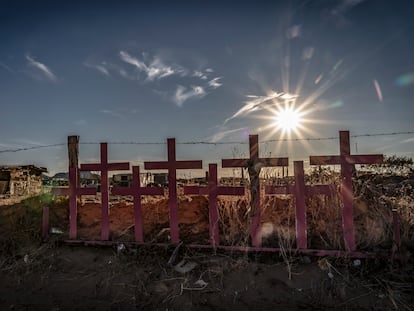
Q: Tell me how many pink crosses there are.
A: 8